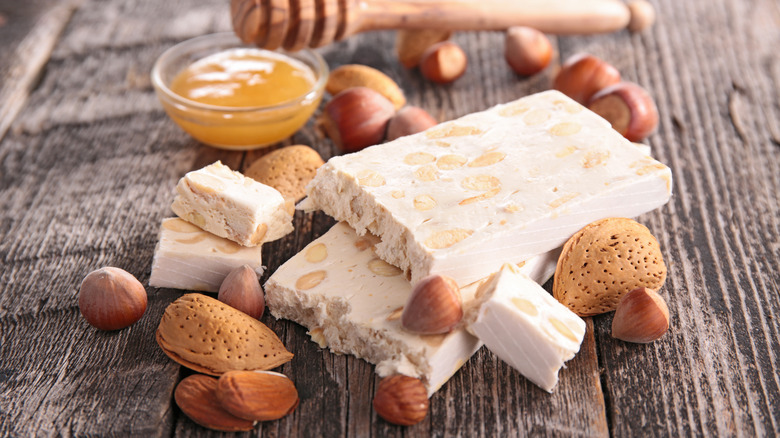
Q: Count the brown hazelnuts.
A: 11